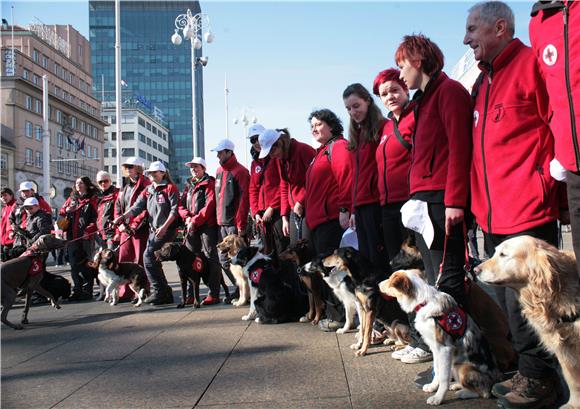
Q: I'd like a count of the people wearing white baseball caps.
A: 8